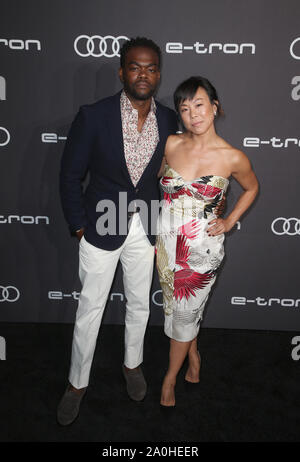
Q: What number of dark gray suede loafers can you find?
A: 2